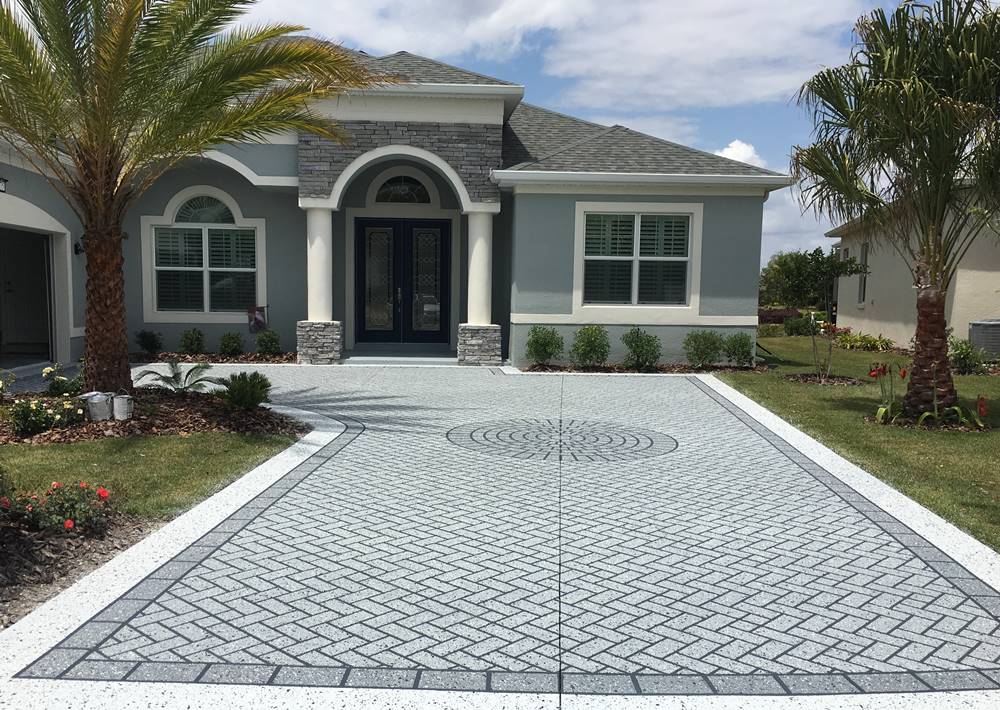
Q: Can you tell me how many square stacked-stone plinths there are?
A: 2